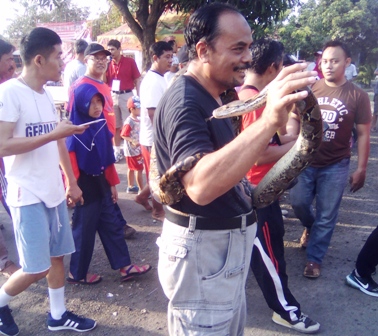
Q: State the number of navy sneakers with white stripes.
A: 2